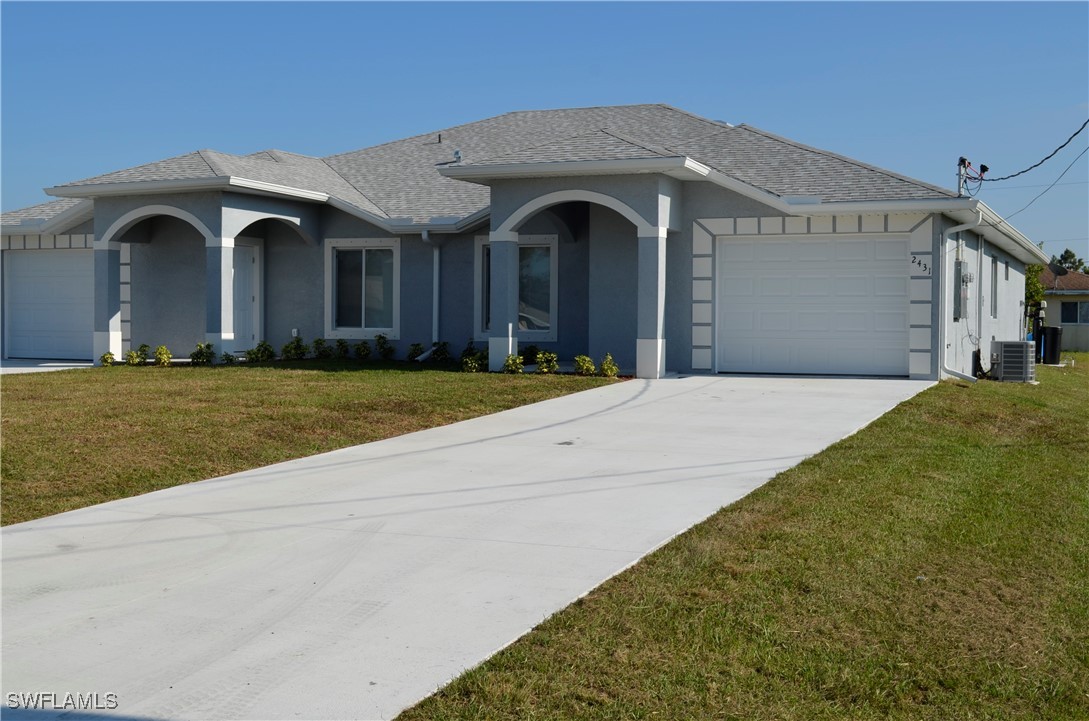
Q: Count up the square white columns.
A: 4